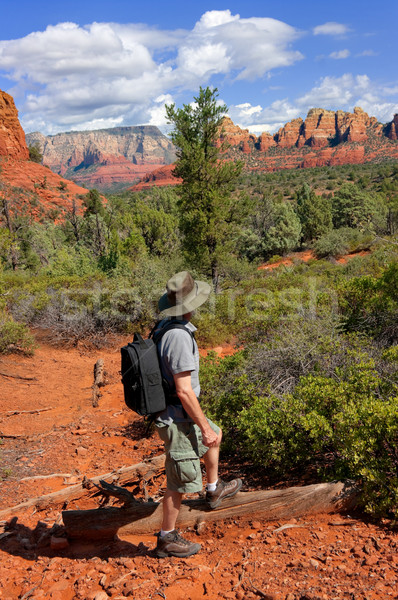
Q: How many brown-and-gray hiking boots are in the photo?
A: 2